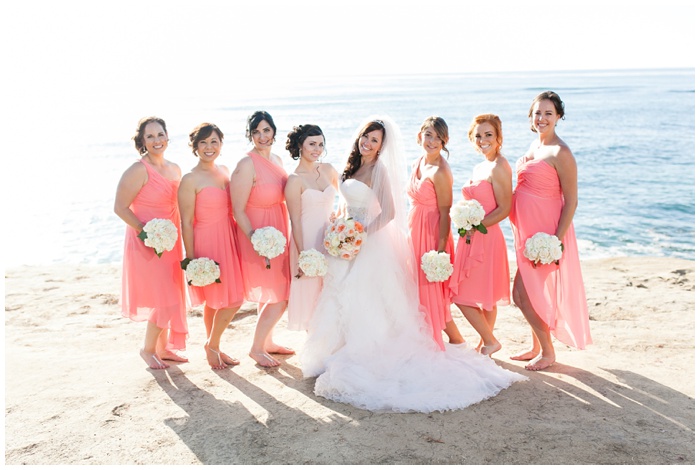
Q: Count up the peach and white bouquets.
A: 1